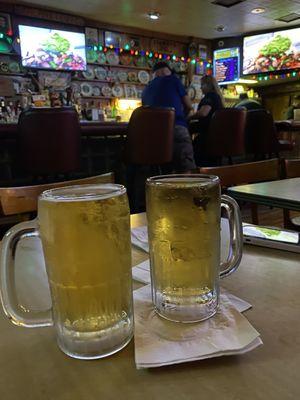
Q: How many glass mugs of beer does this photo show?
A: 2